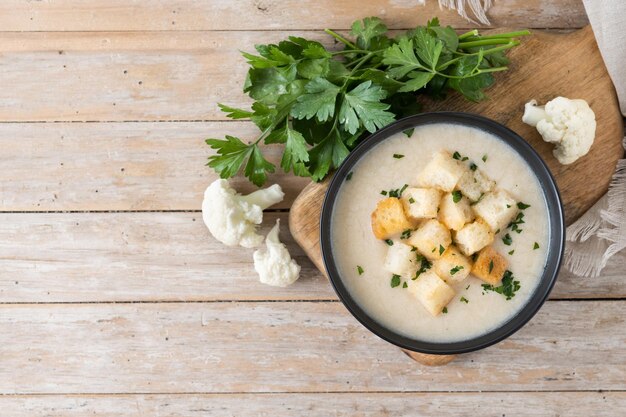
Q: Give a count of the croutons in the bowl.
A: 12